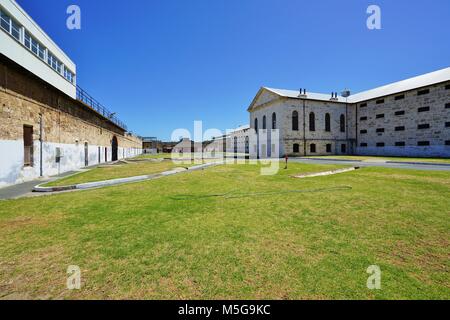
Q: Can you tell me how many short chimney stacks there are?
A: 4